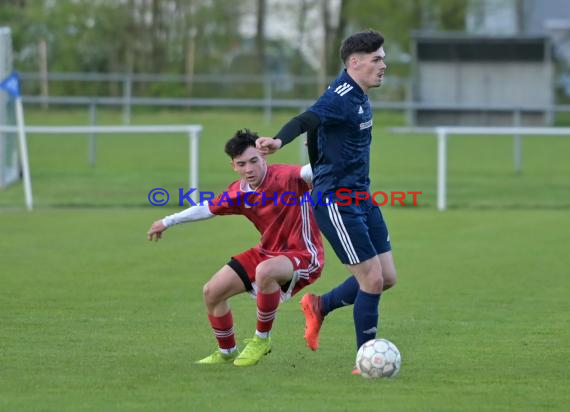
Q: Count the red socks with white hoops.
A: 2